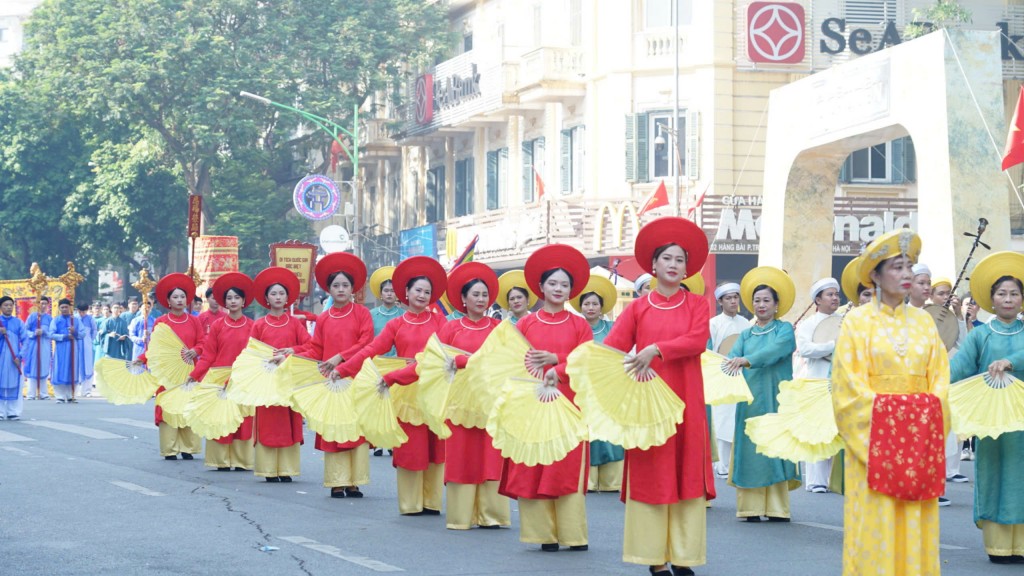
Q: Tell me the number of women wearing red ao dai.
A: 8